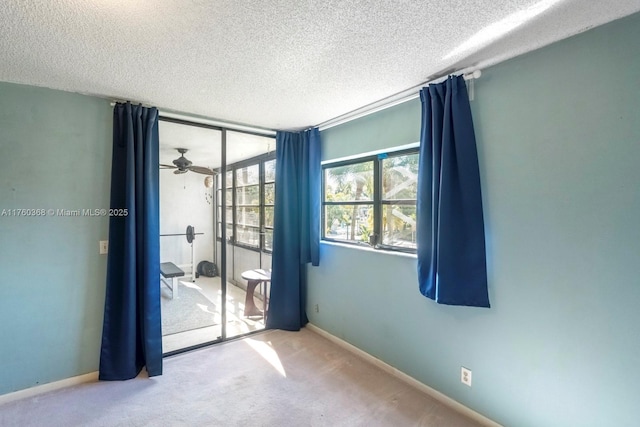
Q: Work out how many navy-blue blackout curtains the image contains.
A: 4